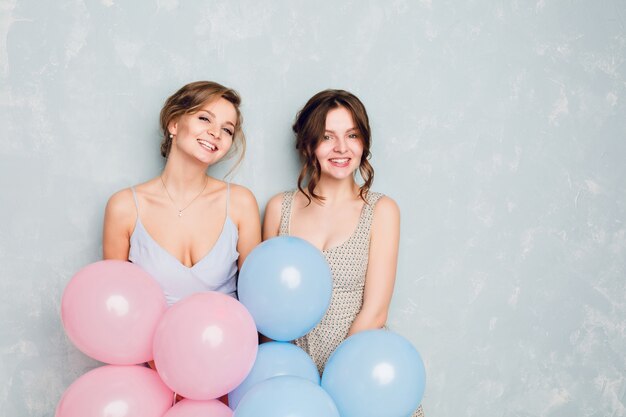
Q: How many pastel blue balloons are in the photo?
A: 4